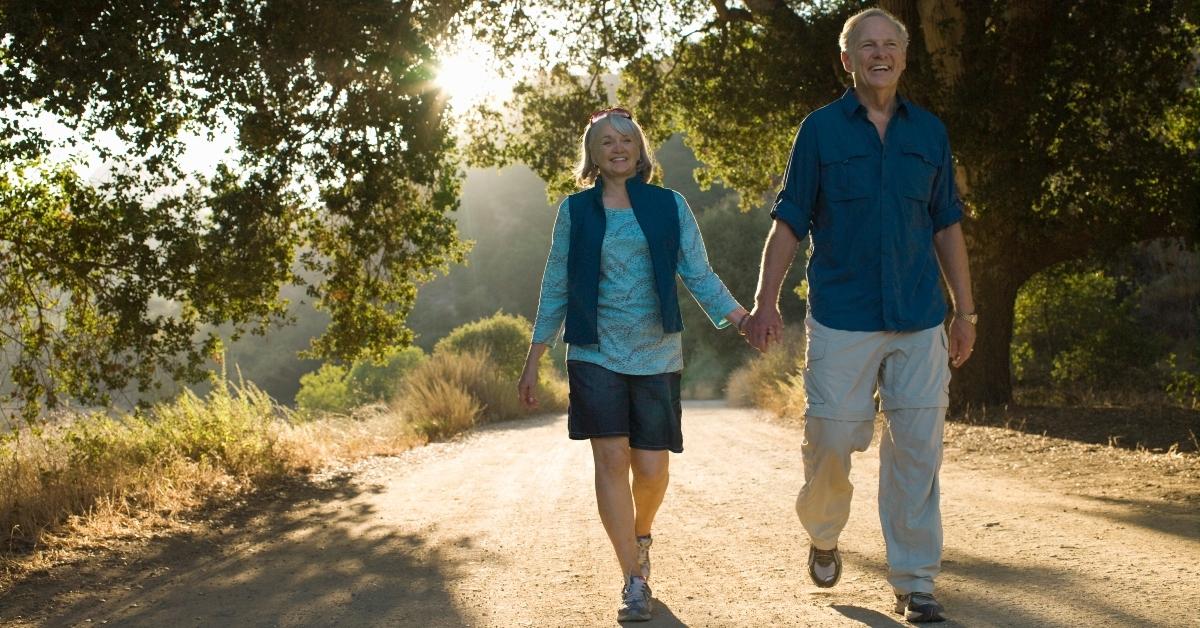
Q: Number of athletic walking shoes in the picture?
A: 4